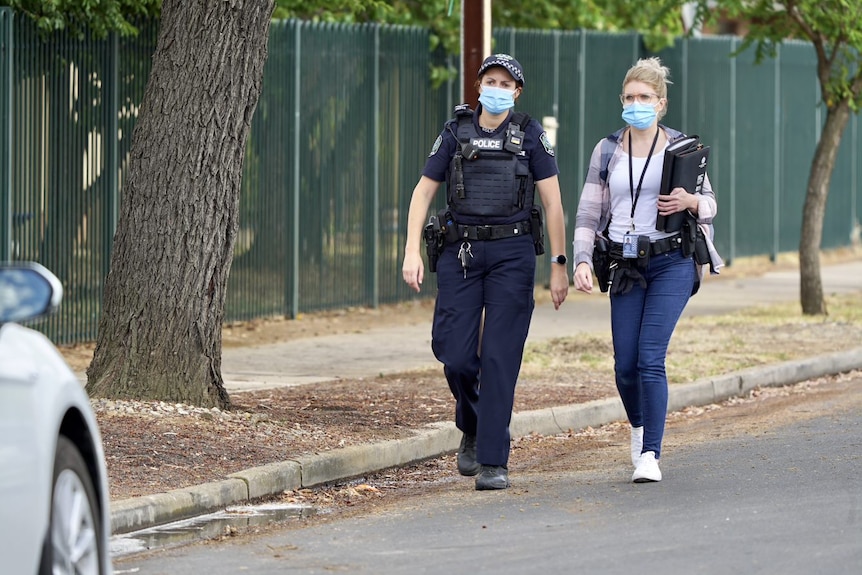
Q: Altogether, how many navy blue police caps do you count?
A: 1